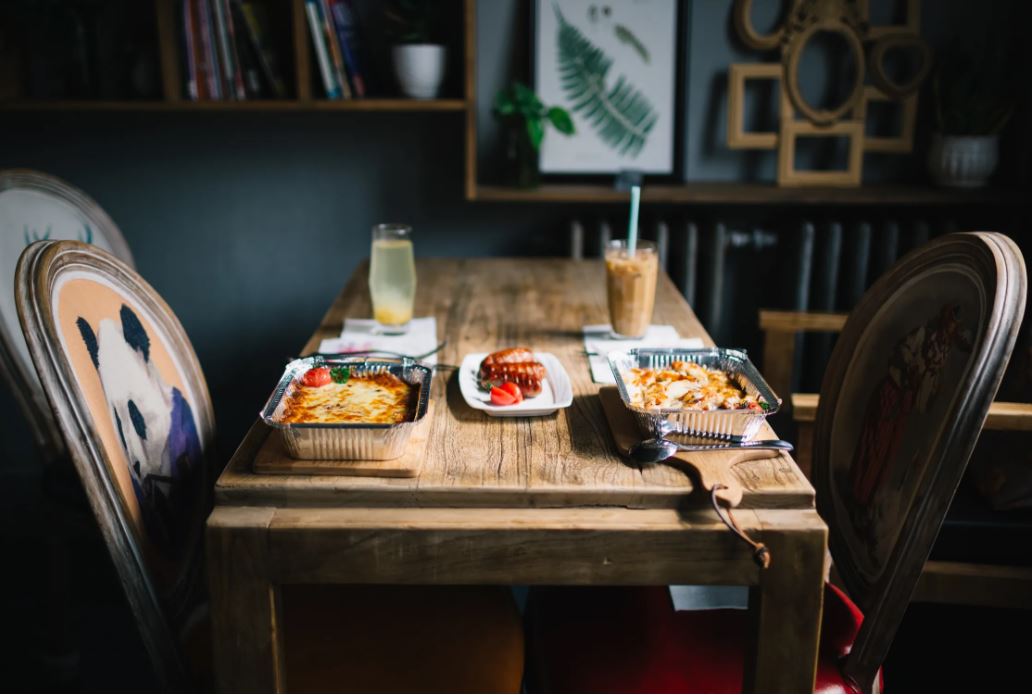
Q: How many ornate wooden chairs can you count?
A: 3